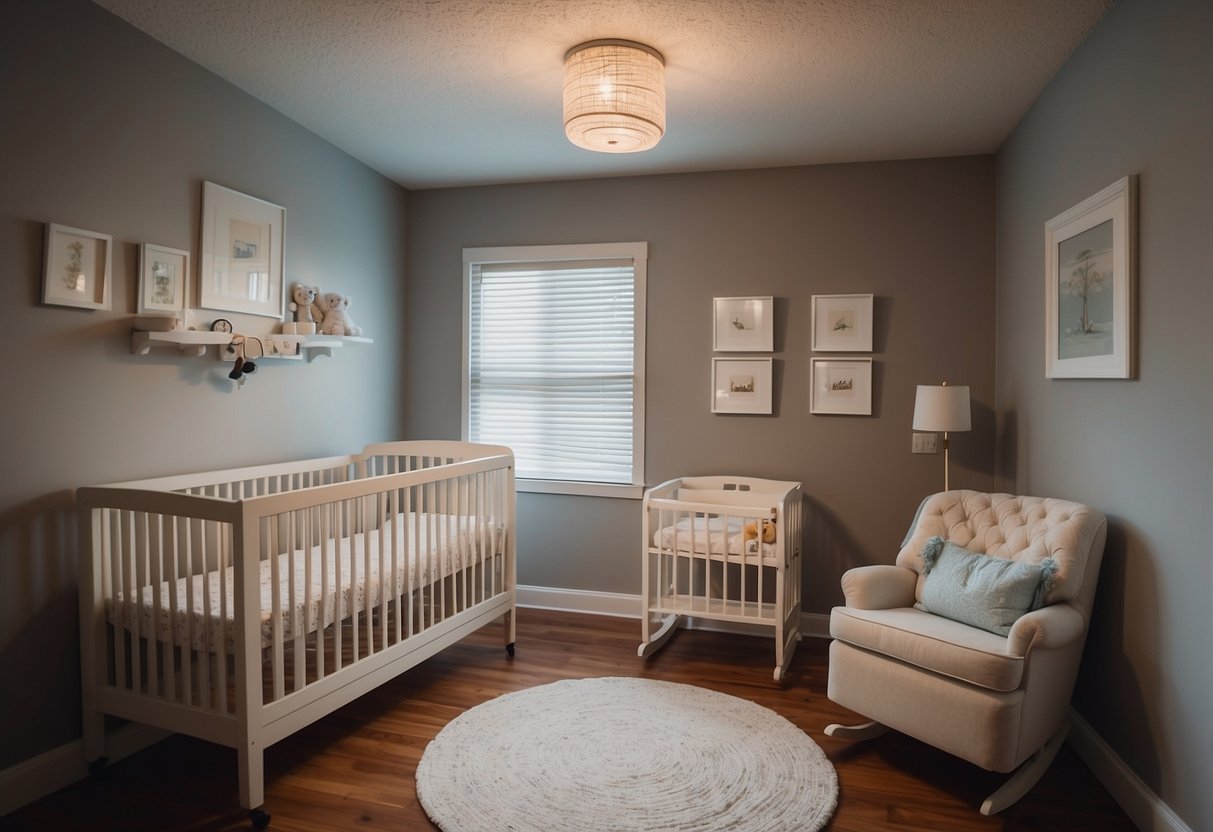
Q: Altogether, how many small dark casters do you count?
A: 3